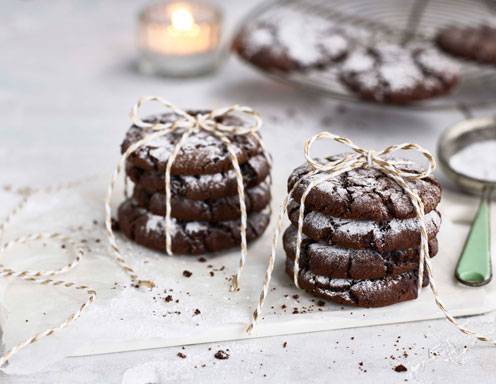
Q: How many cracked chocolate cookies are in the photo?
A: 11